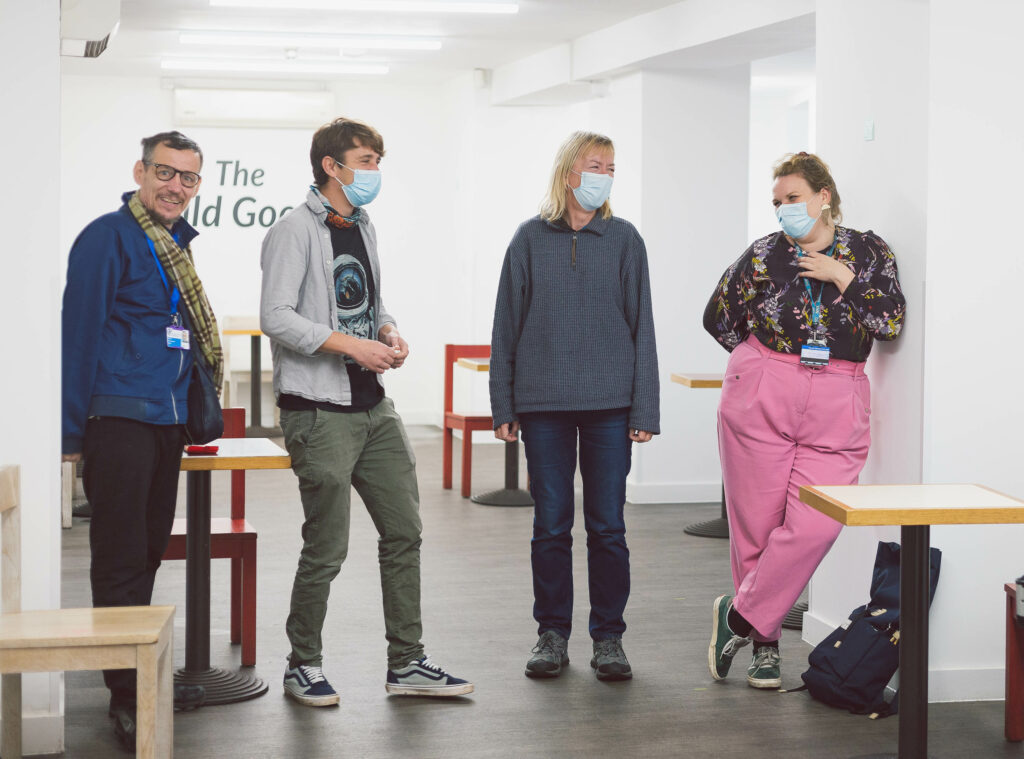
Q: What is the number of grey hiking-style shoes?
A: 2